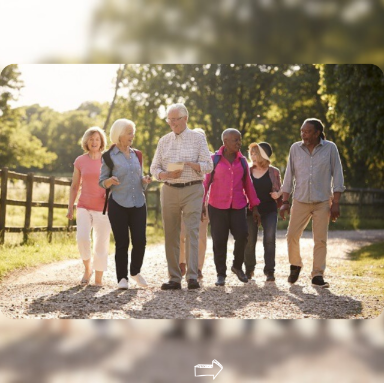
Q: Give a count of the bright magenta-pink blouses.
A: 1